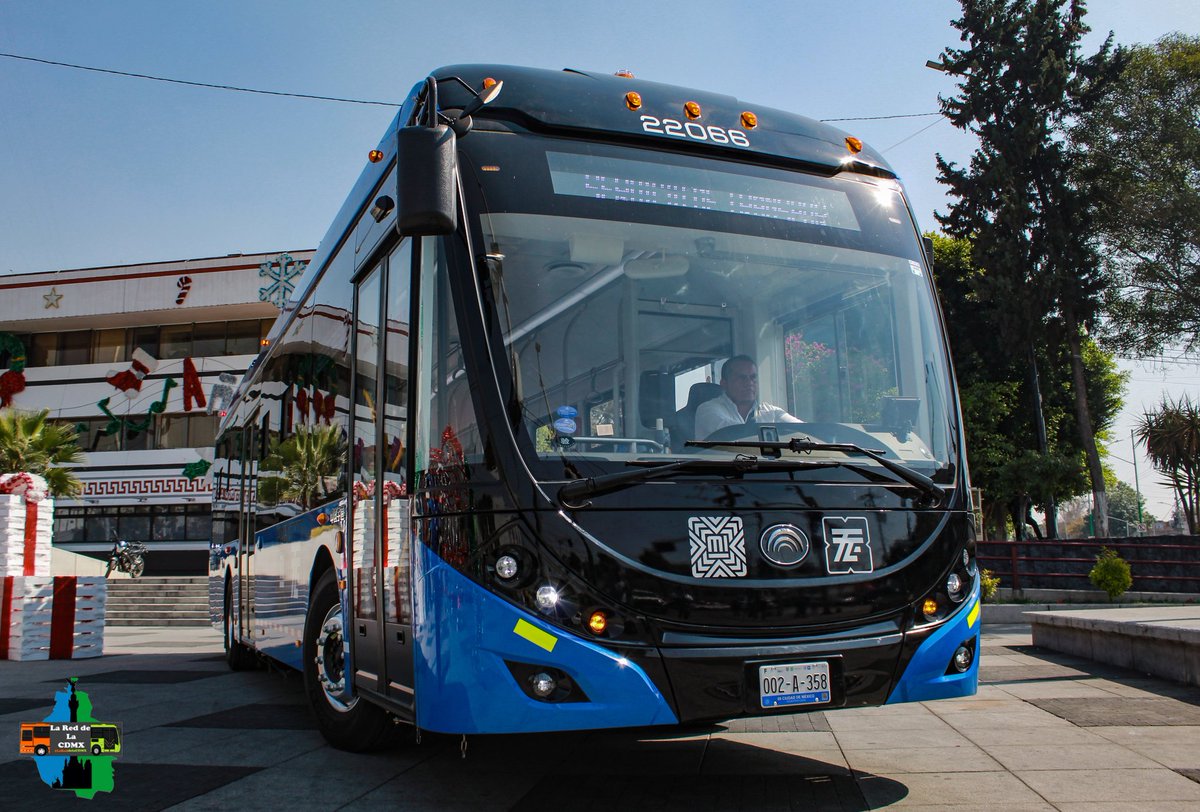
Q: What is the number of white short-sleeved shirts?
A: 1